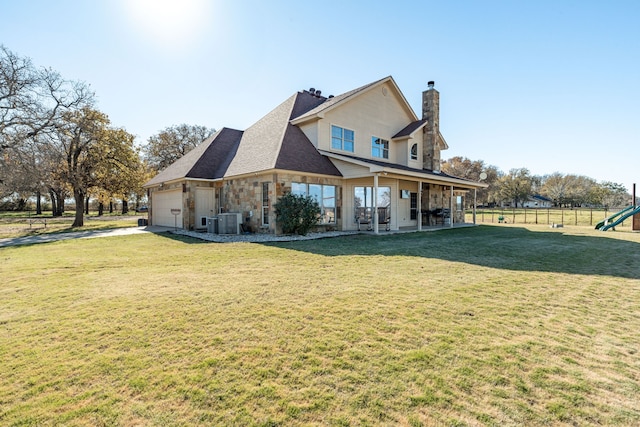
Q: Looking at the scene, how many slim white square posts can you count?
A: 4